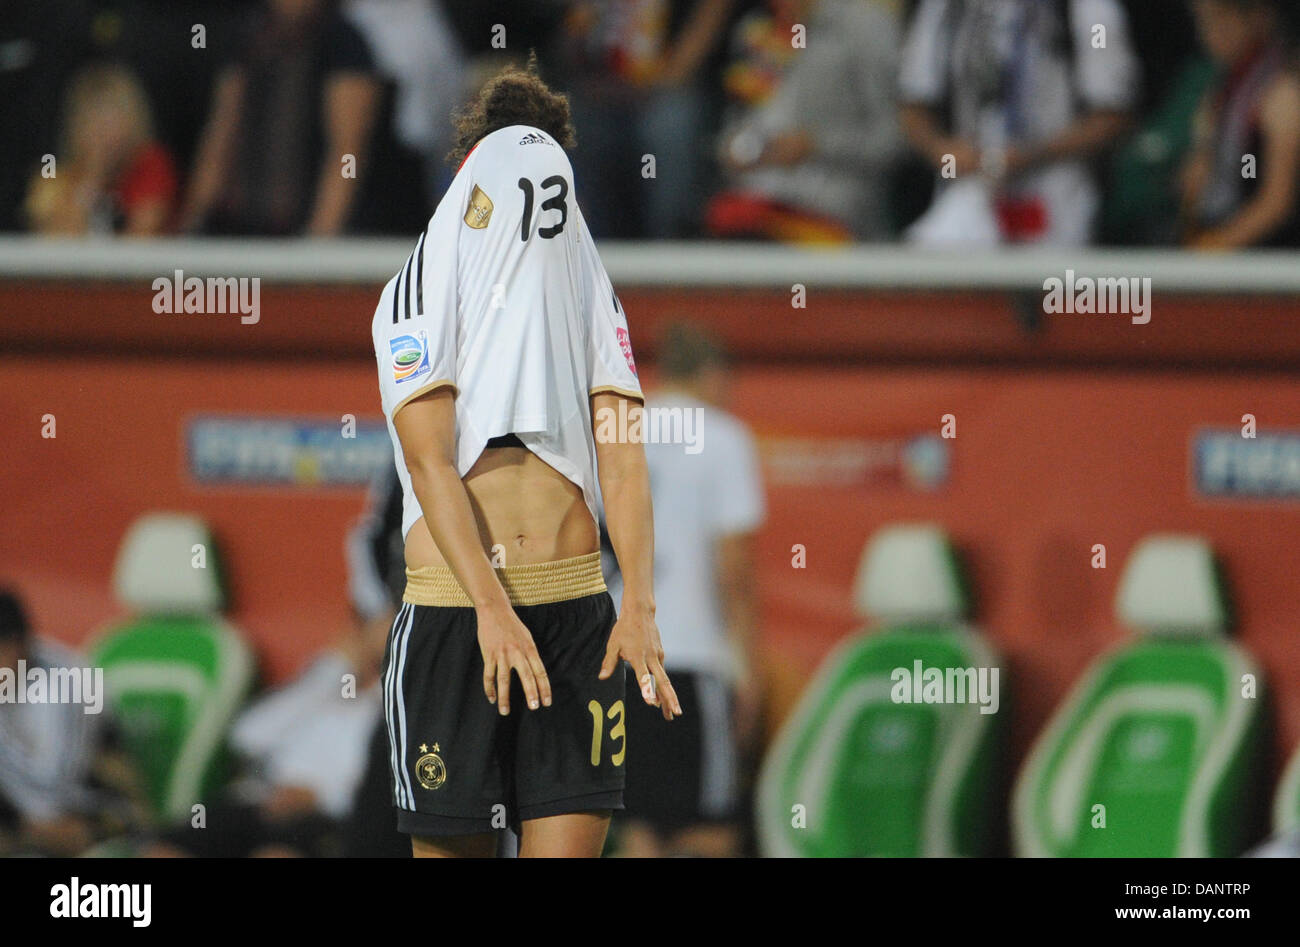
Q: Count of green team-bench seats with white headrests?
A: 3